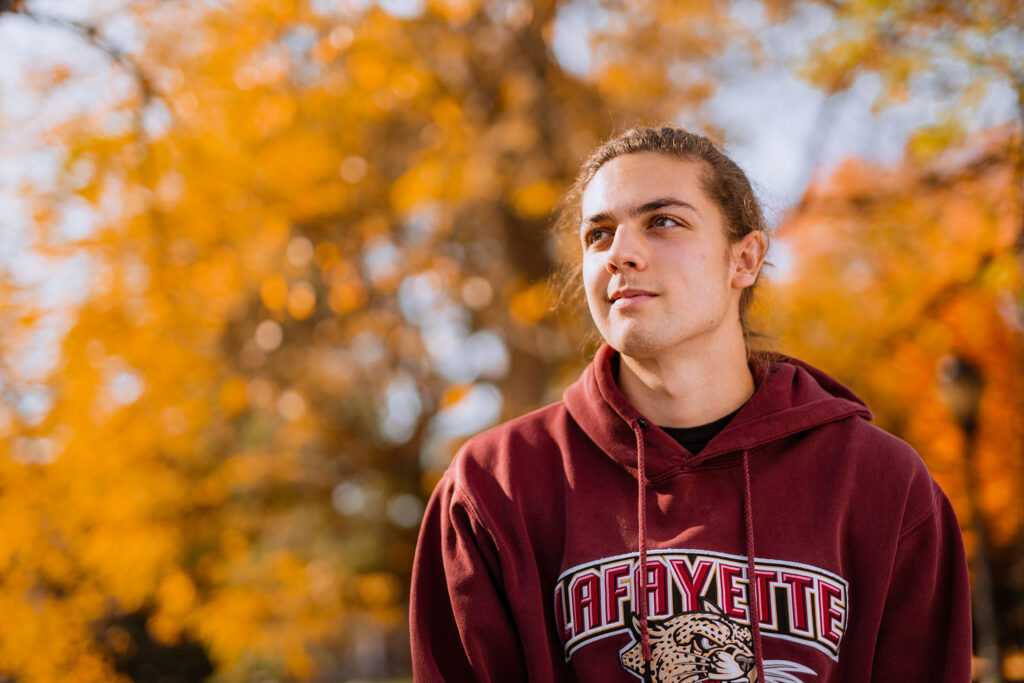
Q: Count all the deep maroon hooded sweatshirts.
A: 1